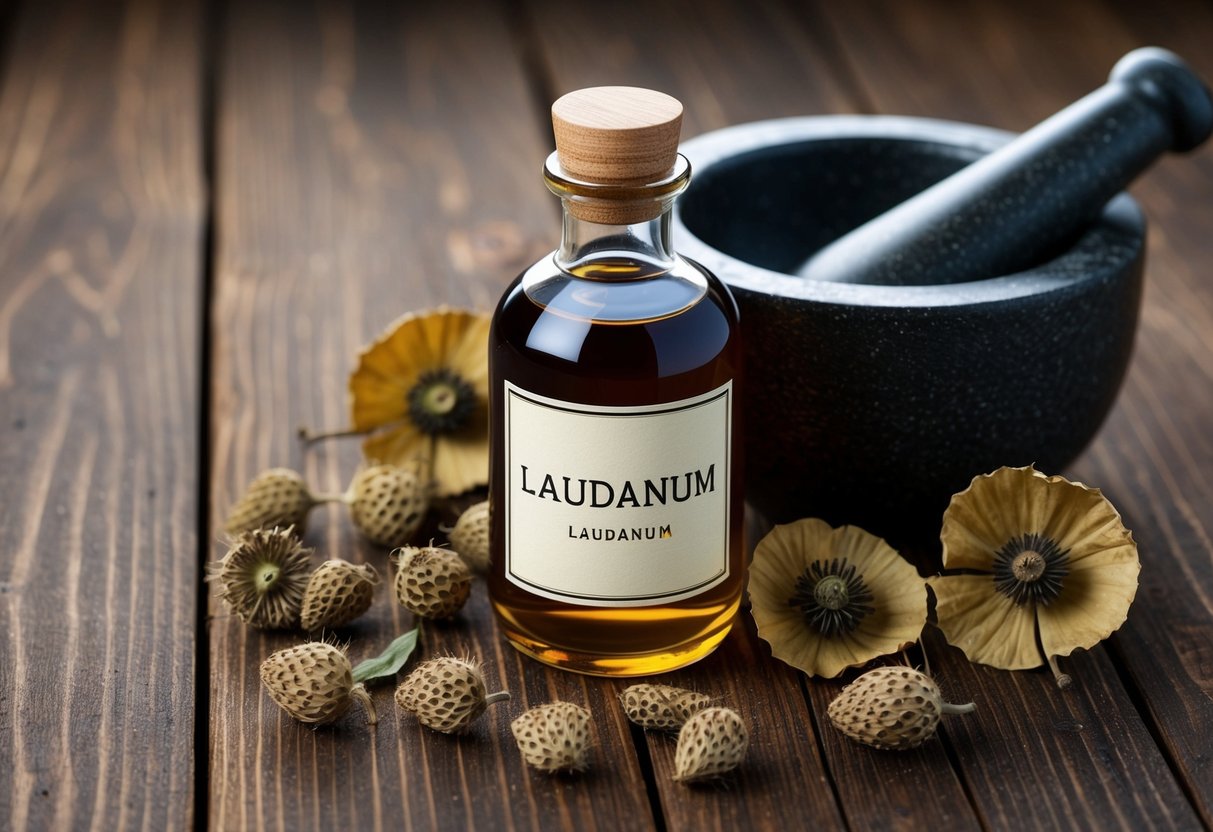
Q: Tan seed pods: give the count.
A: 12